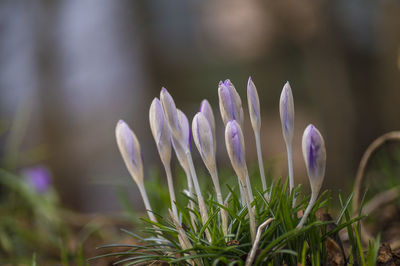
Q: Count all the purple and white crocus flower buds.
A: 11